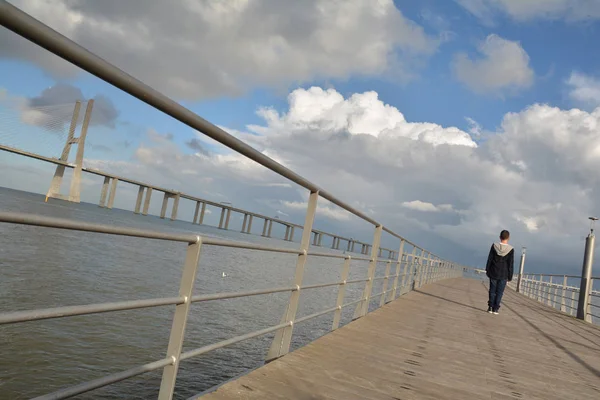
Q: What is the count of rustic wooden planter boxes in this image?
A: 0